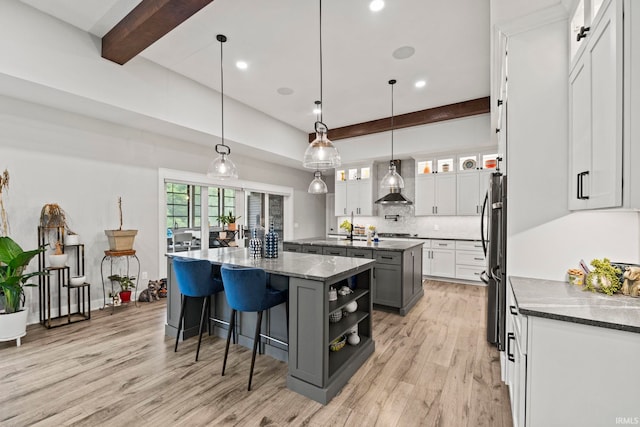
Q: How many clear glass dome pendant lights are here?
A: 4